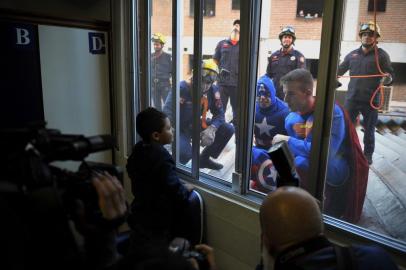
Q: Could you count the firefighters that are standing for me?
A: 4